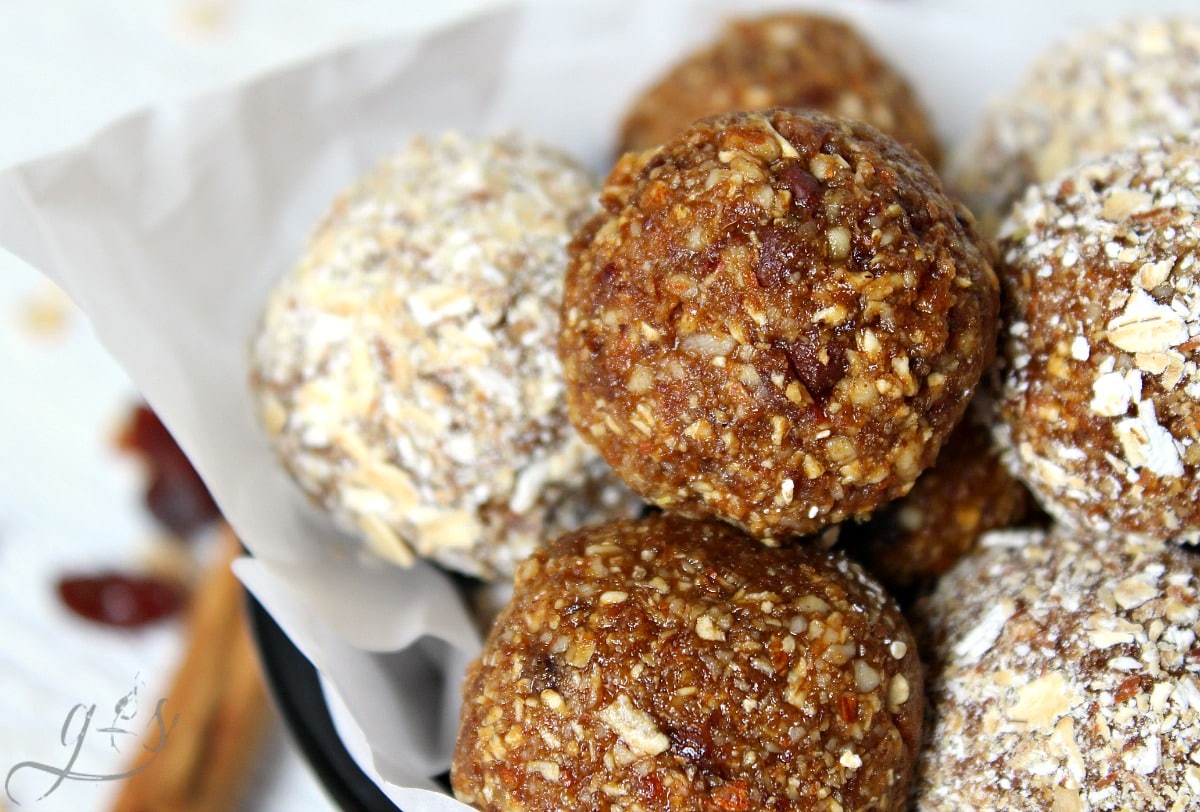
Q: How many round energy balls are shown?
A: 8